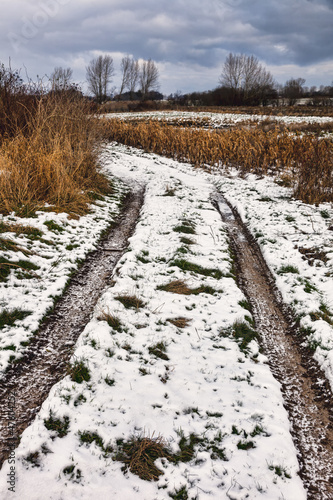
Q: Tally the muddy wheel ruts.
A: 2